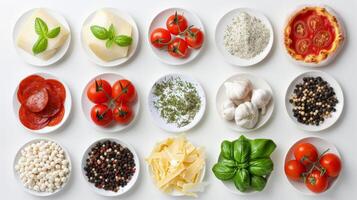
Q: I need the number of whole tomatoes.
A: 12